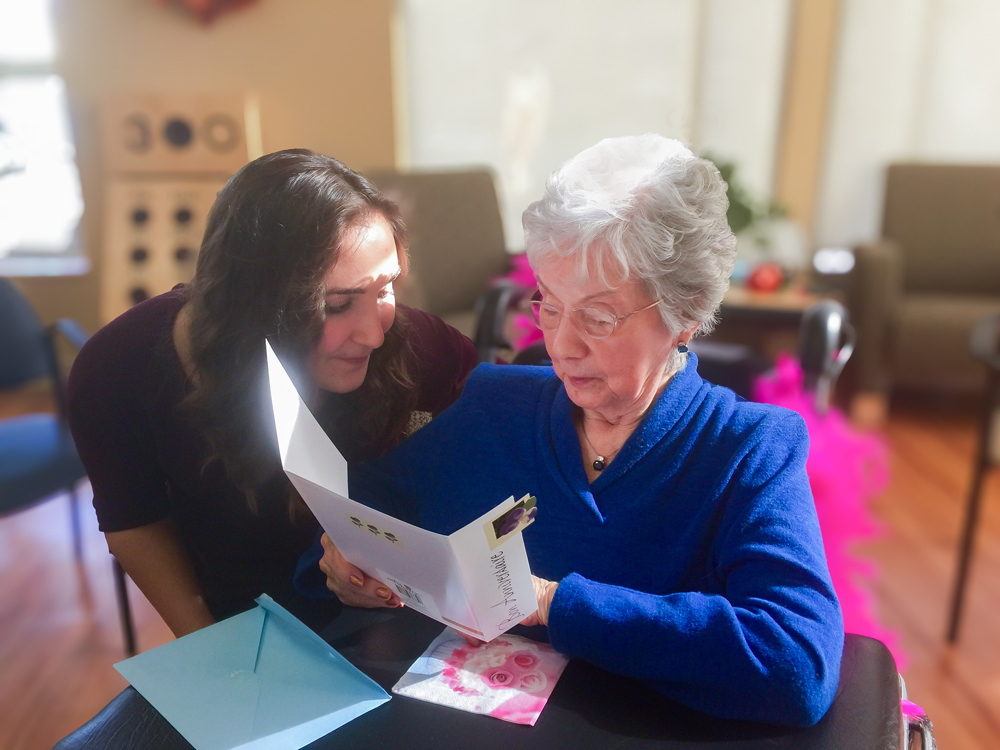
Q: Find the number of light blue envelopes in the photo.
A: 1